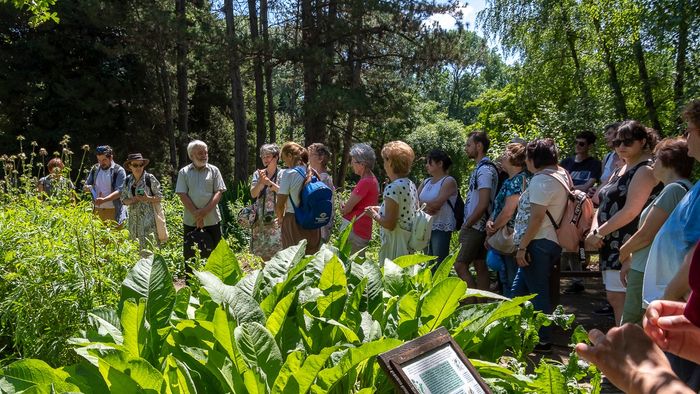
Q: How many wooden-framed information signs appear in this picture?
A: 1